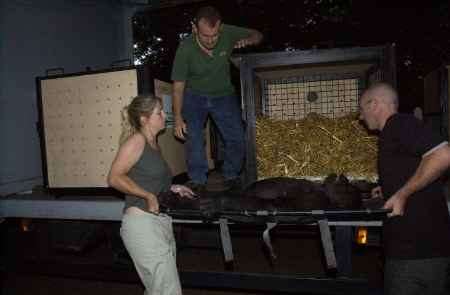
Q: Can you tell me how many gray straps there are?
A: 3